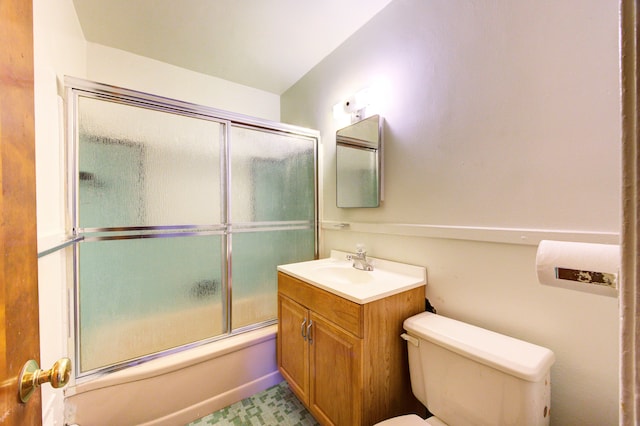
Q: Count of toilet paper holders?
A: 1